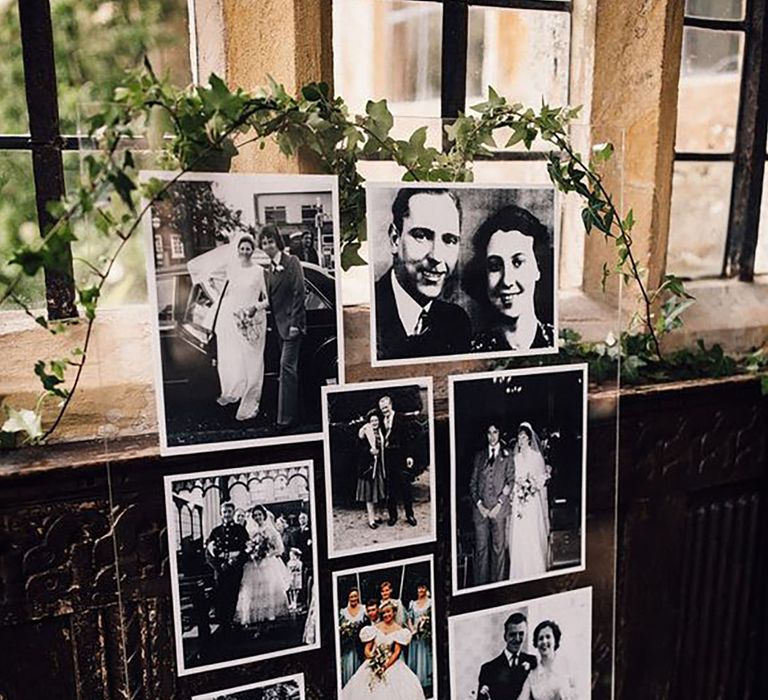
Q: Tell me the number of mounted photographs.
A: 8